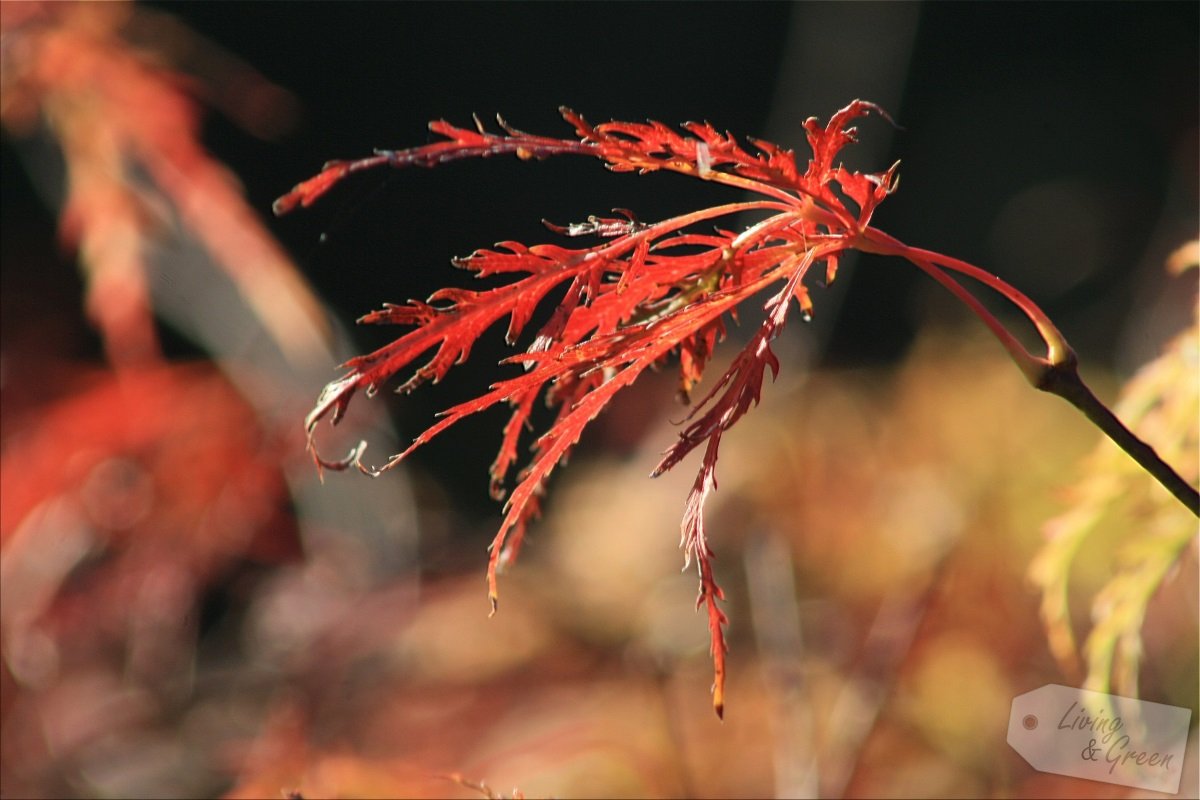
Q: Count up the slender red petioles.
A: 2